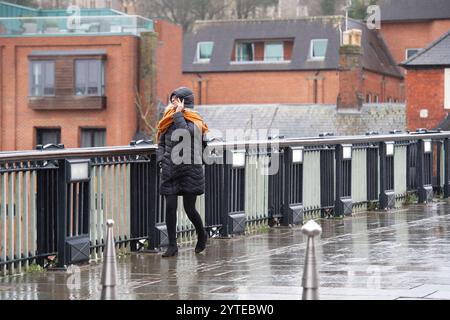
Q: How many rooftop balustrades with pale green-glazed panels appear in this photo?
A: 1